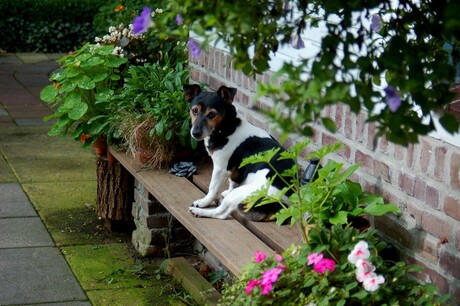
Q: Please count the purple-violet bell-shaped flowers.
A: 6